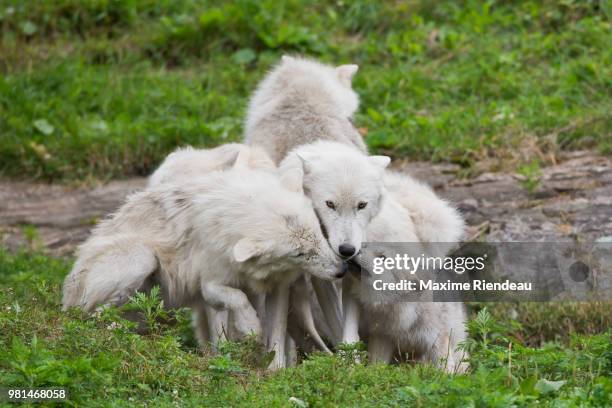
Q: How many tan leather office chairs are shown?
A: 0